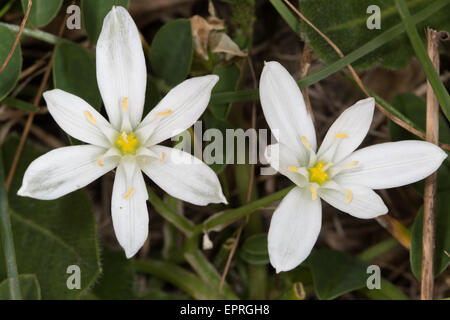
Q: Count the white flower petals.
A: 12